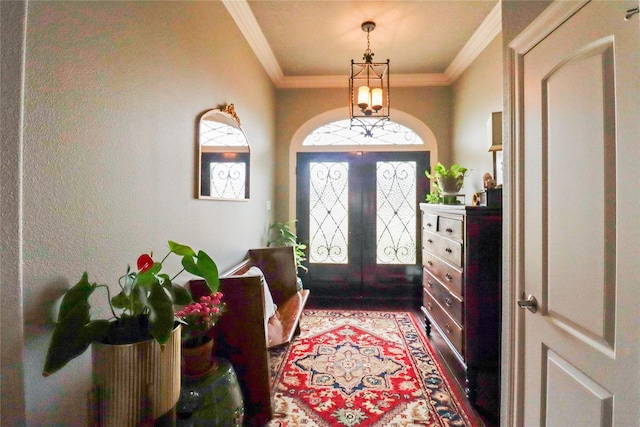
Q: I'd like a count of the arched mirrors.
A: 1